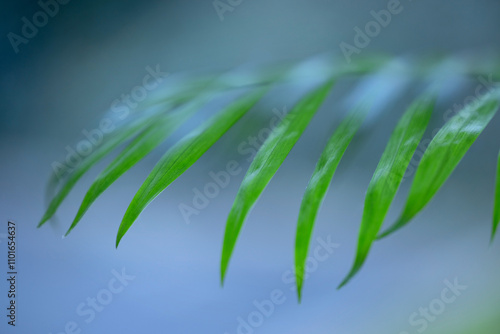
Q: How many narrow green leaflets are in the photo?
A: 8